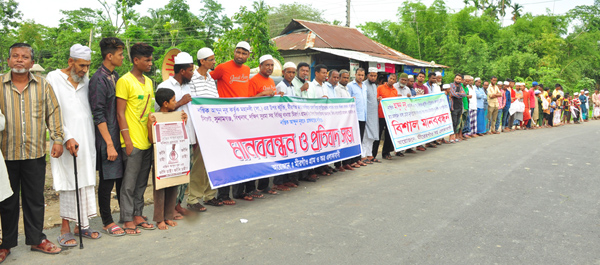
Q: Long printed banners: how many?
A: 2